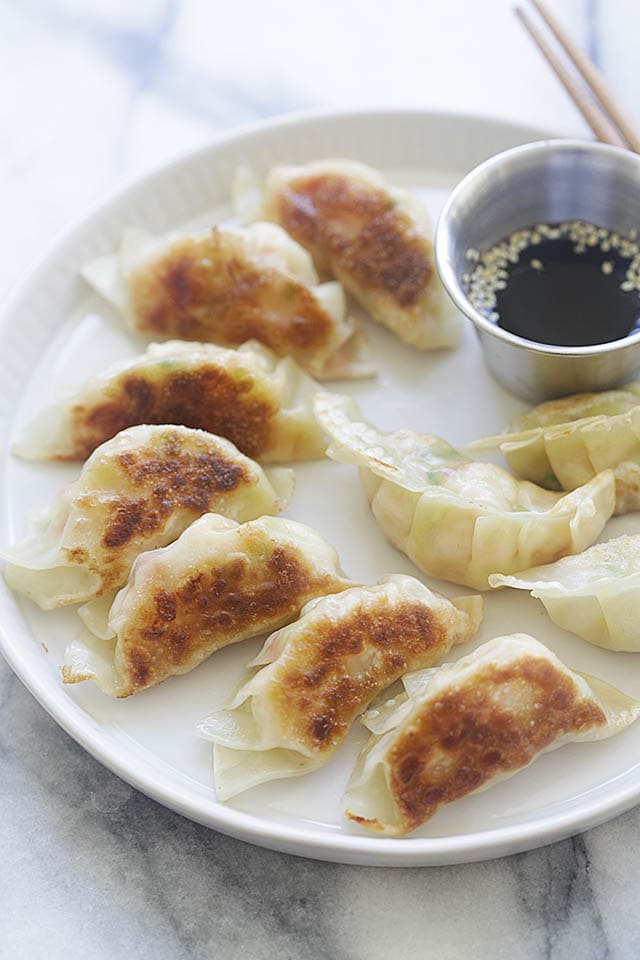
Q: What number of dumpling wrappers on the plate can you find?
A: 10